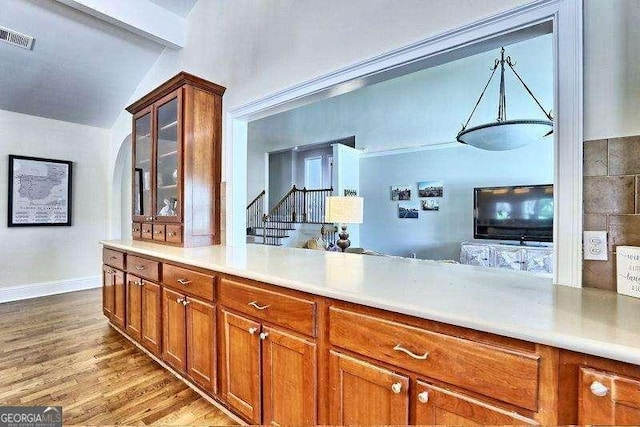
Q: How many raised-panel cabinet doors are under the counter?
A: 11